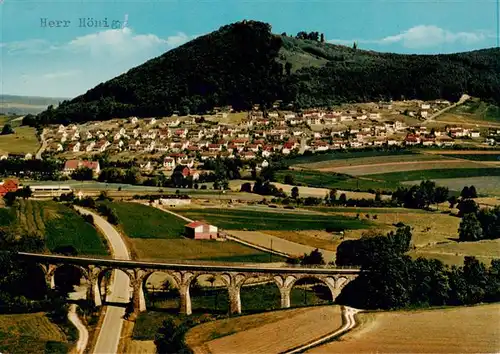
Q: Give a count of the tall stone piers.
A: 7